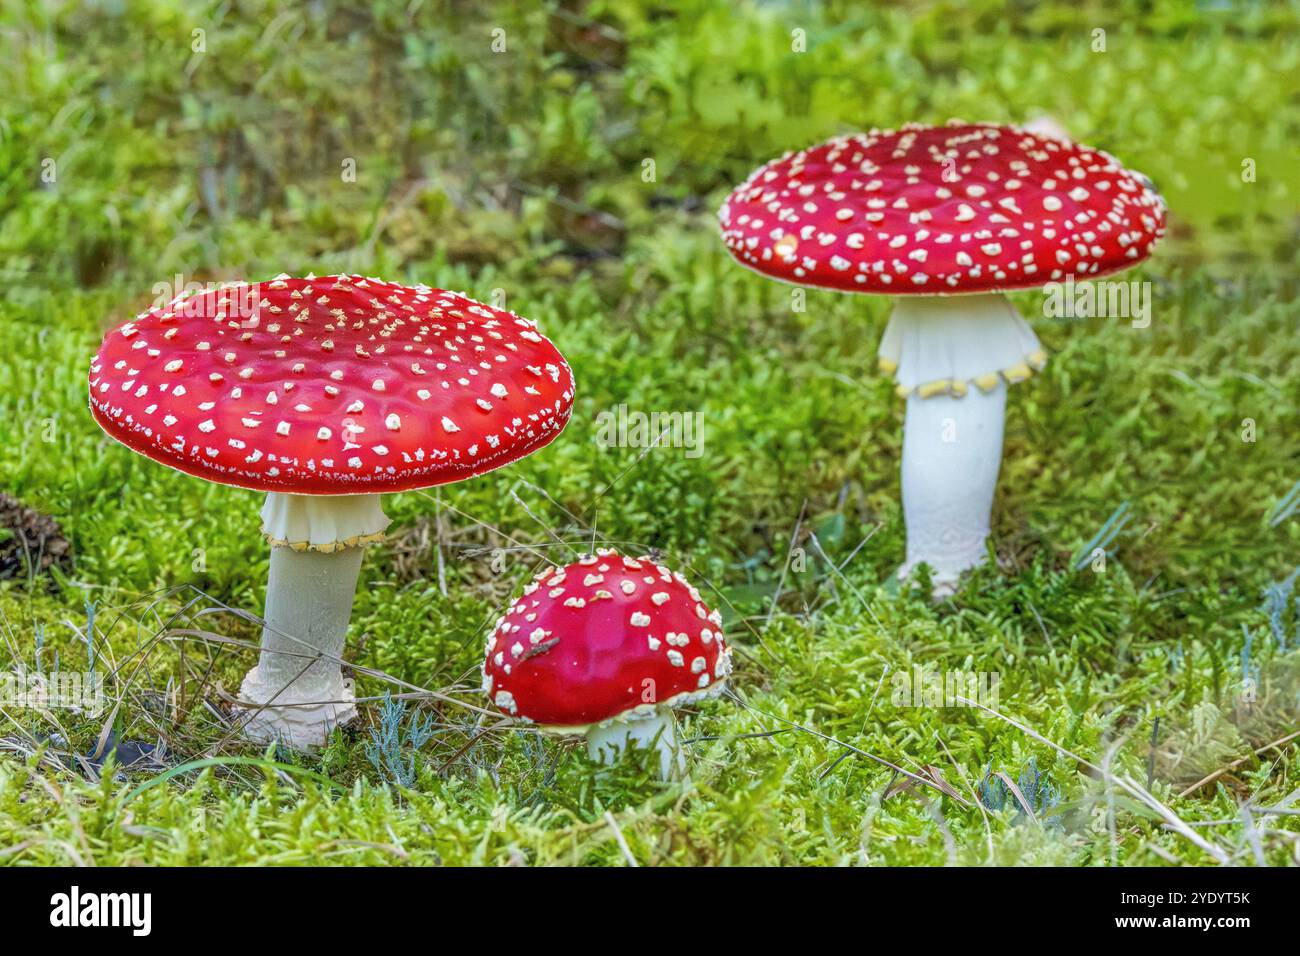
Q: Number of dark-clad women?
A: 0